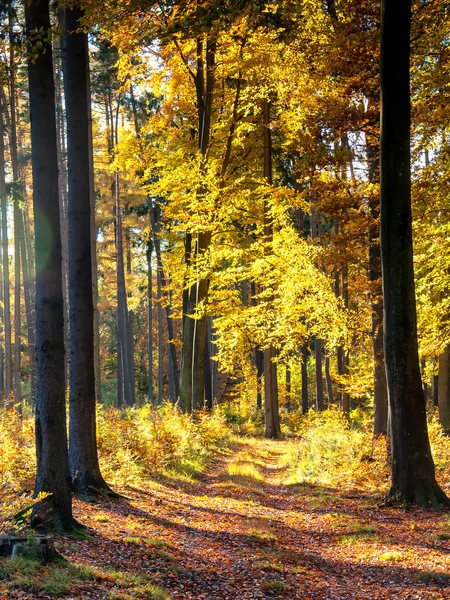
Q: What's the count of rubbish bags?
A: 0